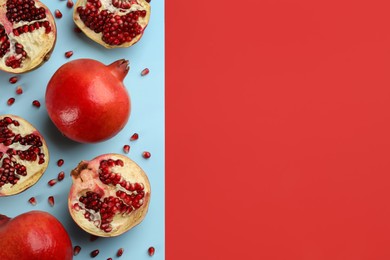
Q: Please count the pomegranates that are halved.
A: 4